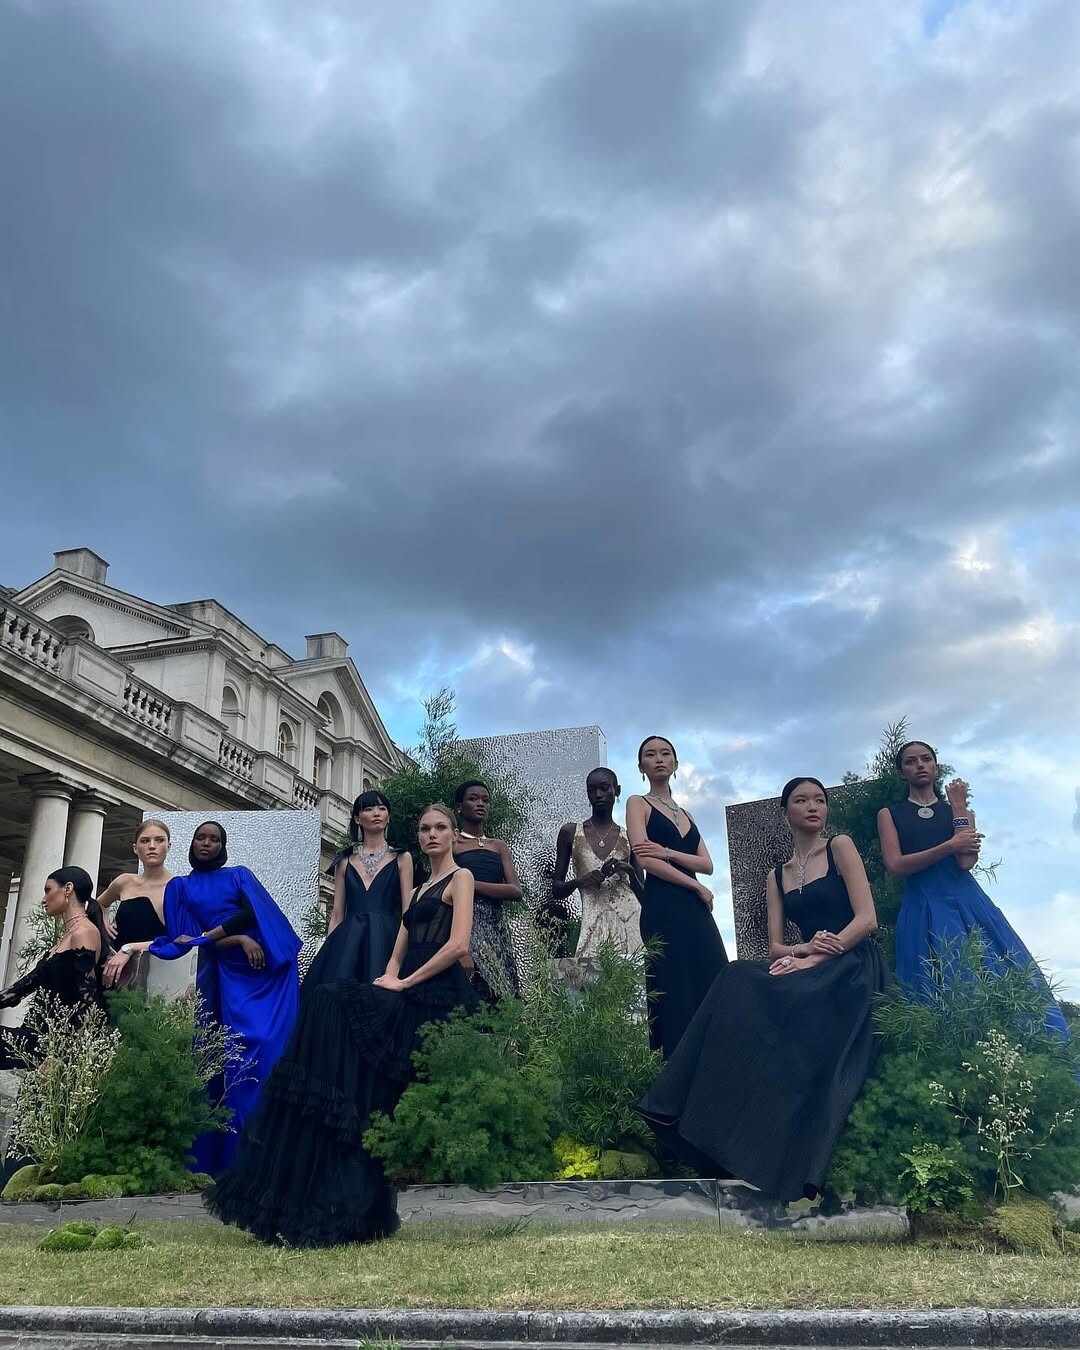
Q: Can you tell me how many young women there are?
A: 10